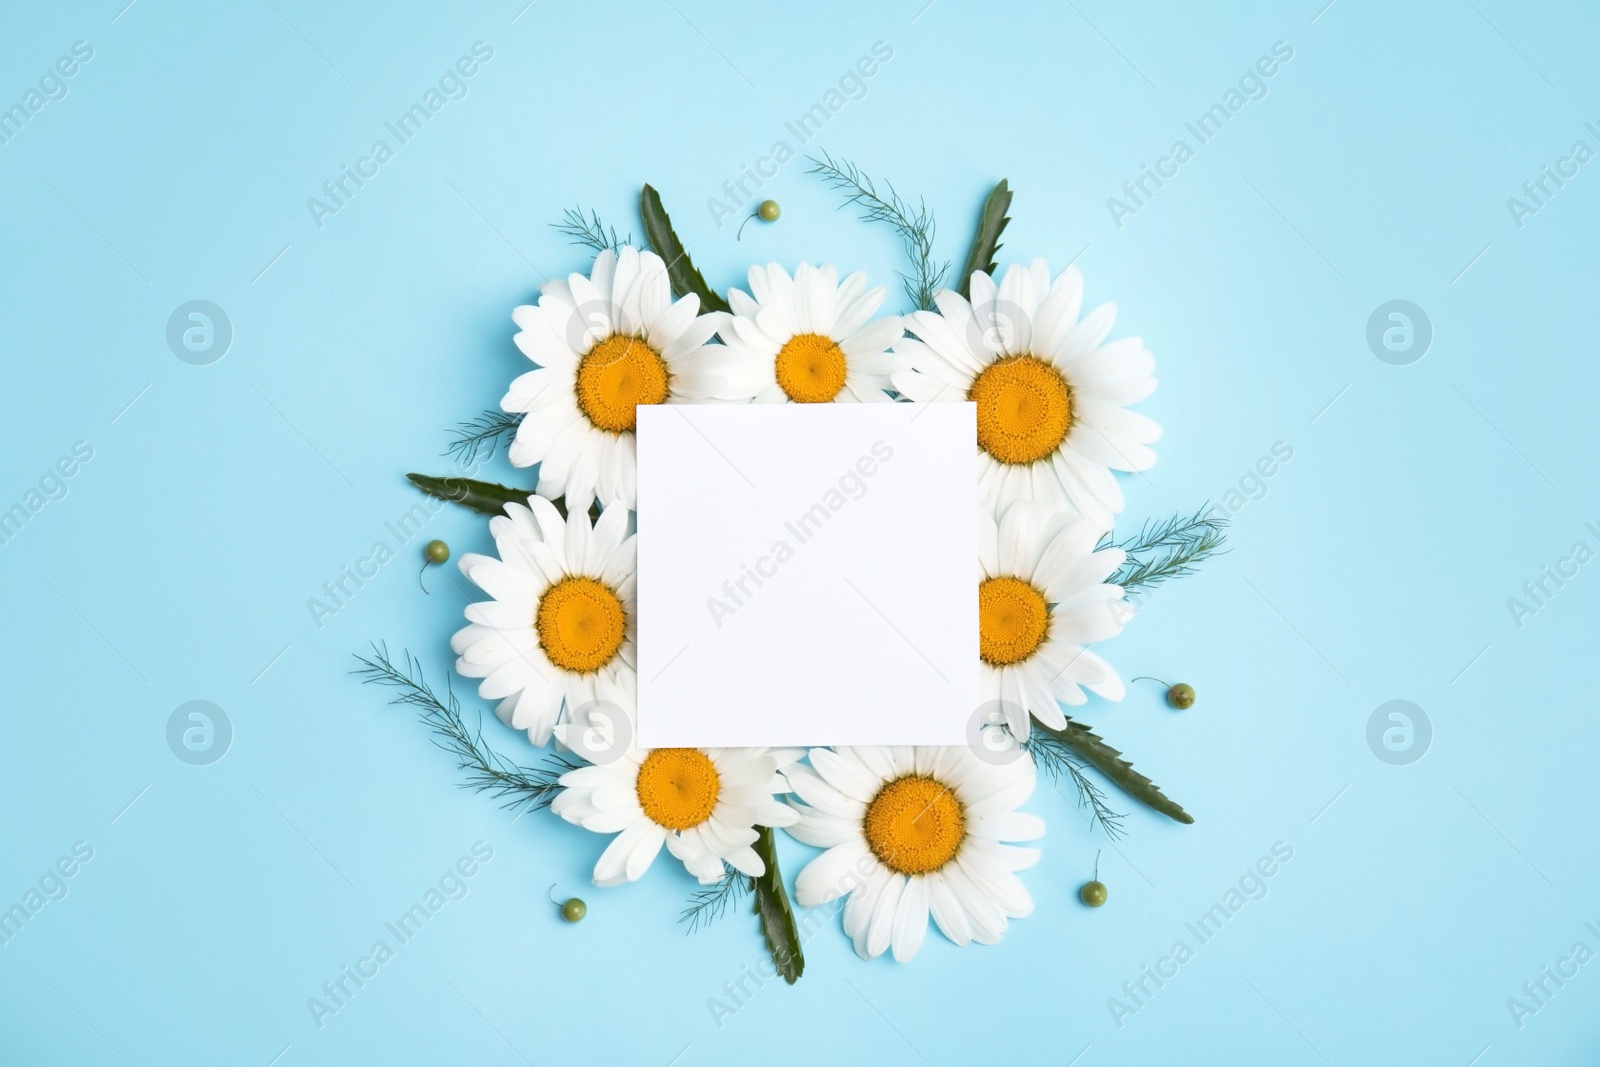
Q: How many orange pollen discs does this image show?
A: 7